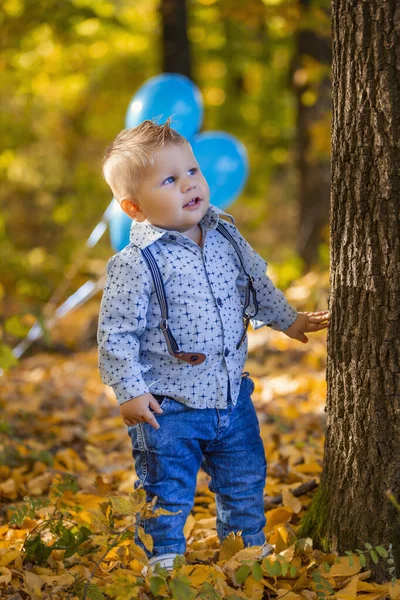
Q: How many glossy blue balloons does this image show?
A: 3